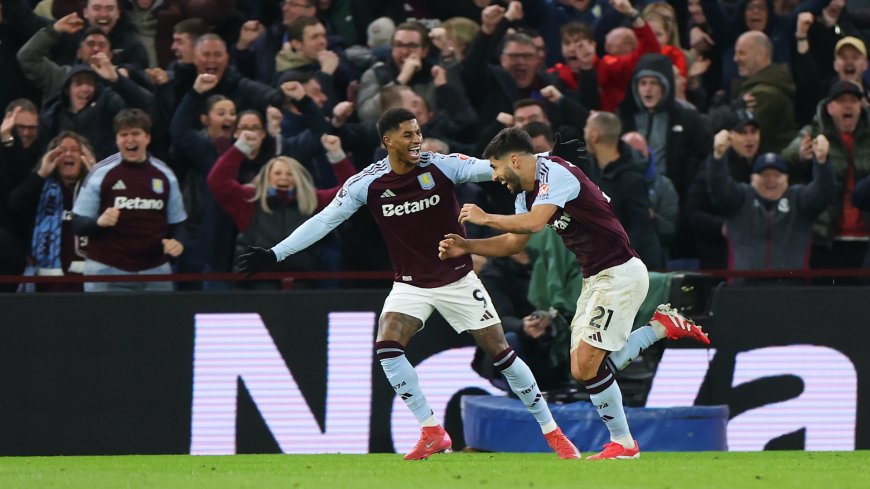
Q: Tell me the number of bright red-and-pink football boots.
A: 4